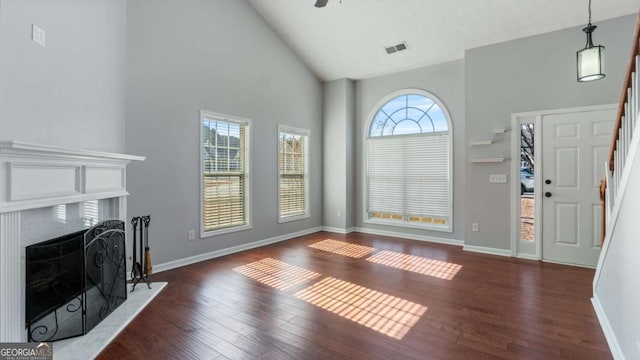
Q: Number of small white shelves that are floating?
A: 3